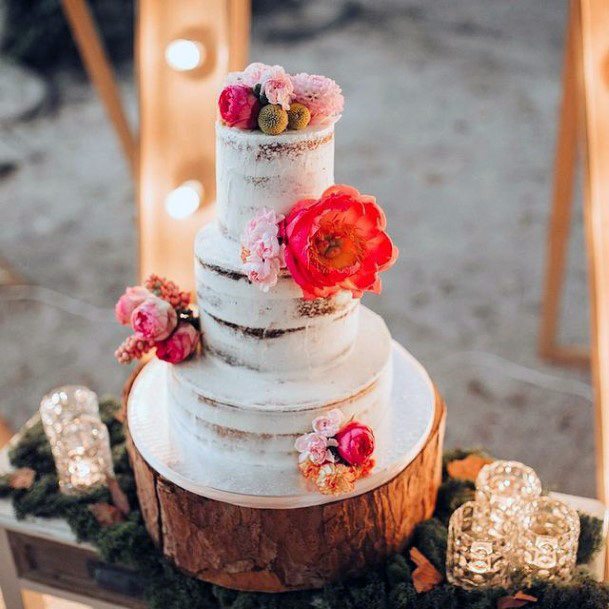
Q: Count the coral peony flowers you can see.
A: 1